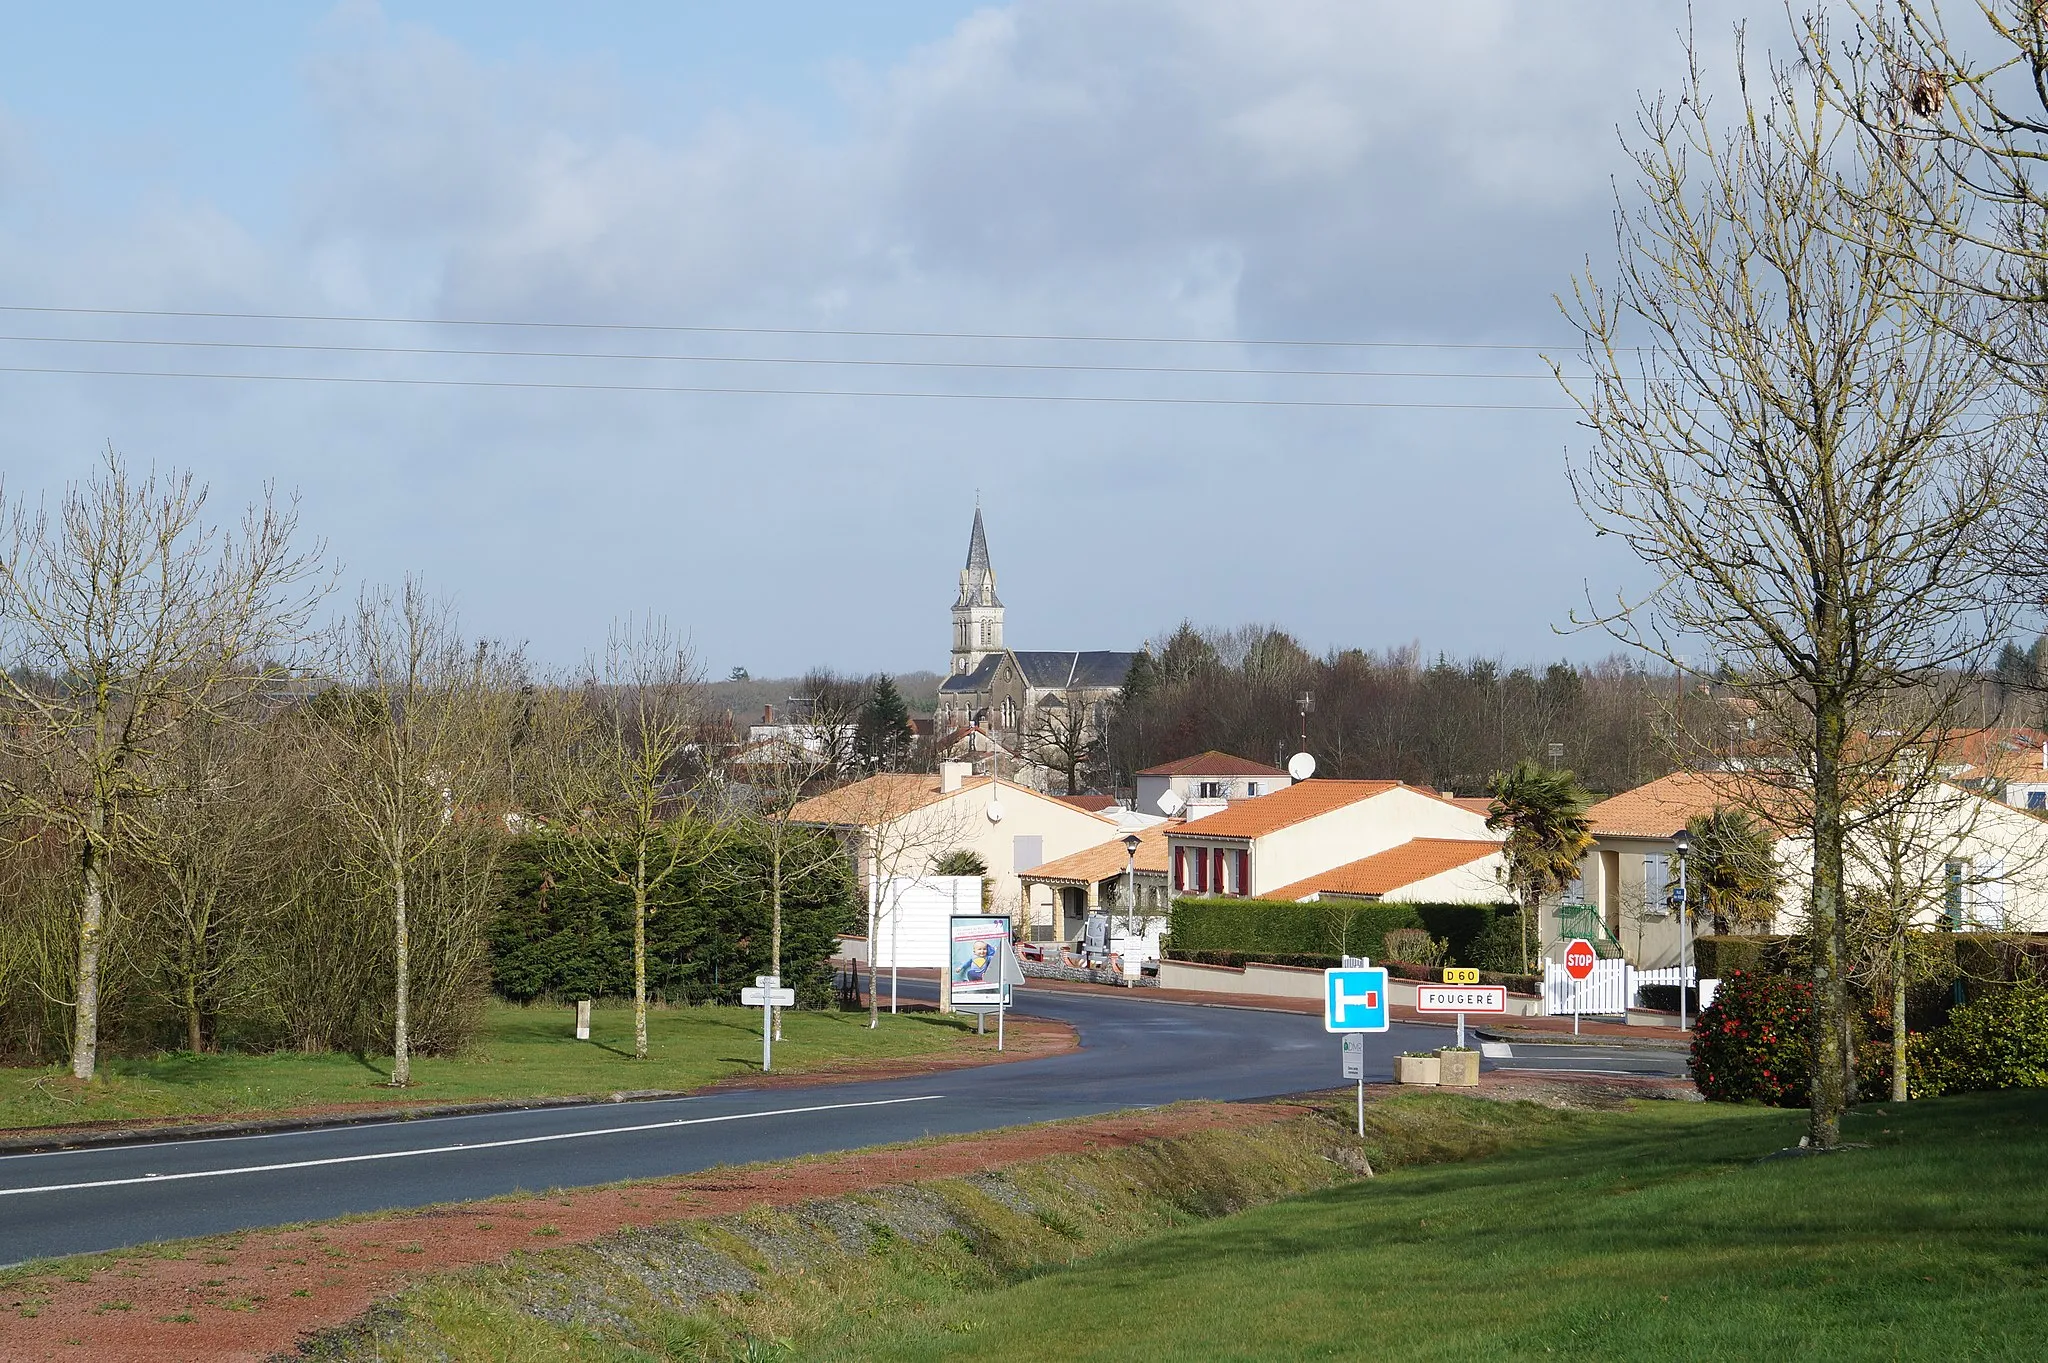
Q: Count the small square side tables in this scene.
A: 0